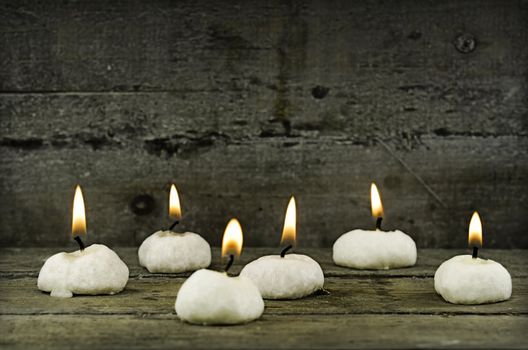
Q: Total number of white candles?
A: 6